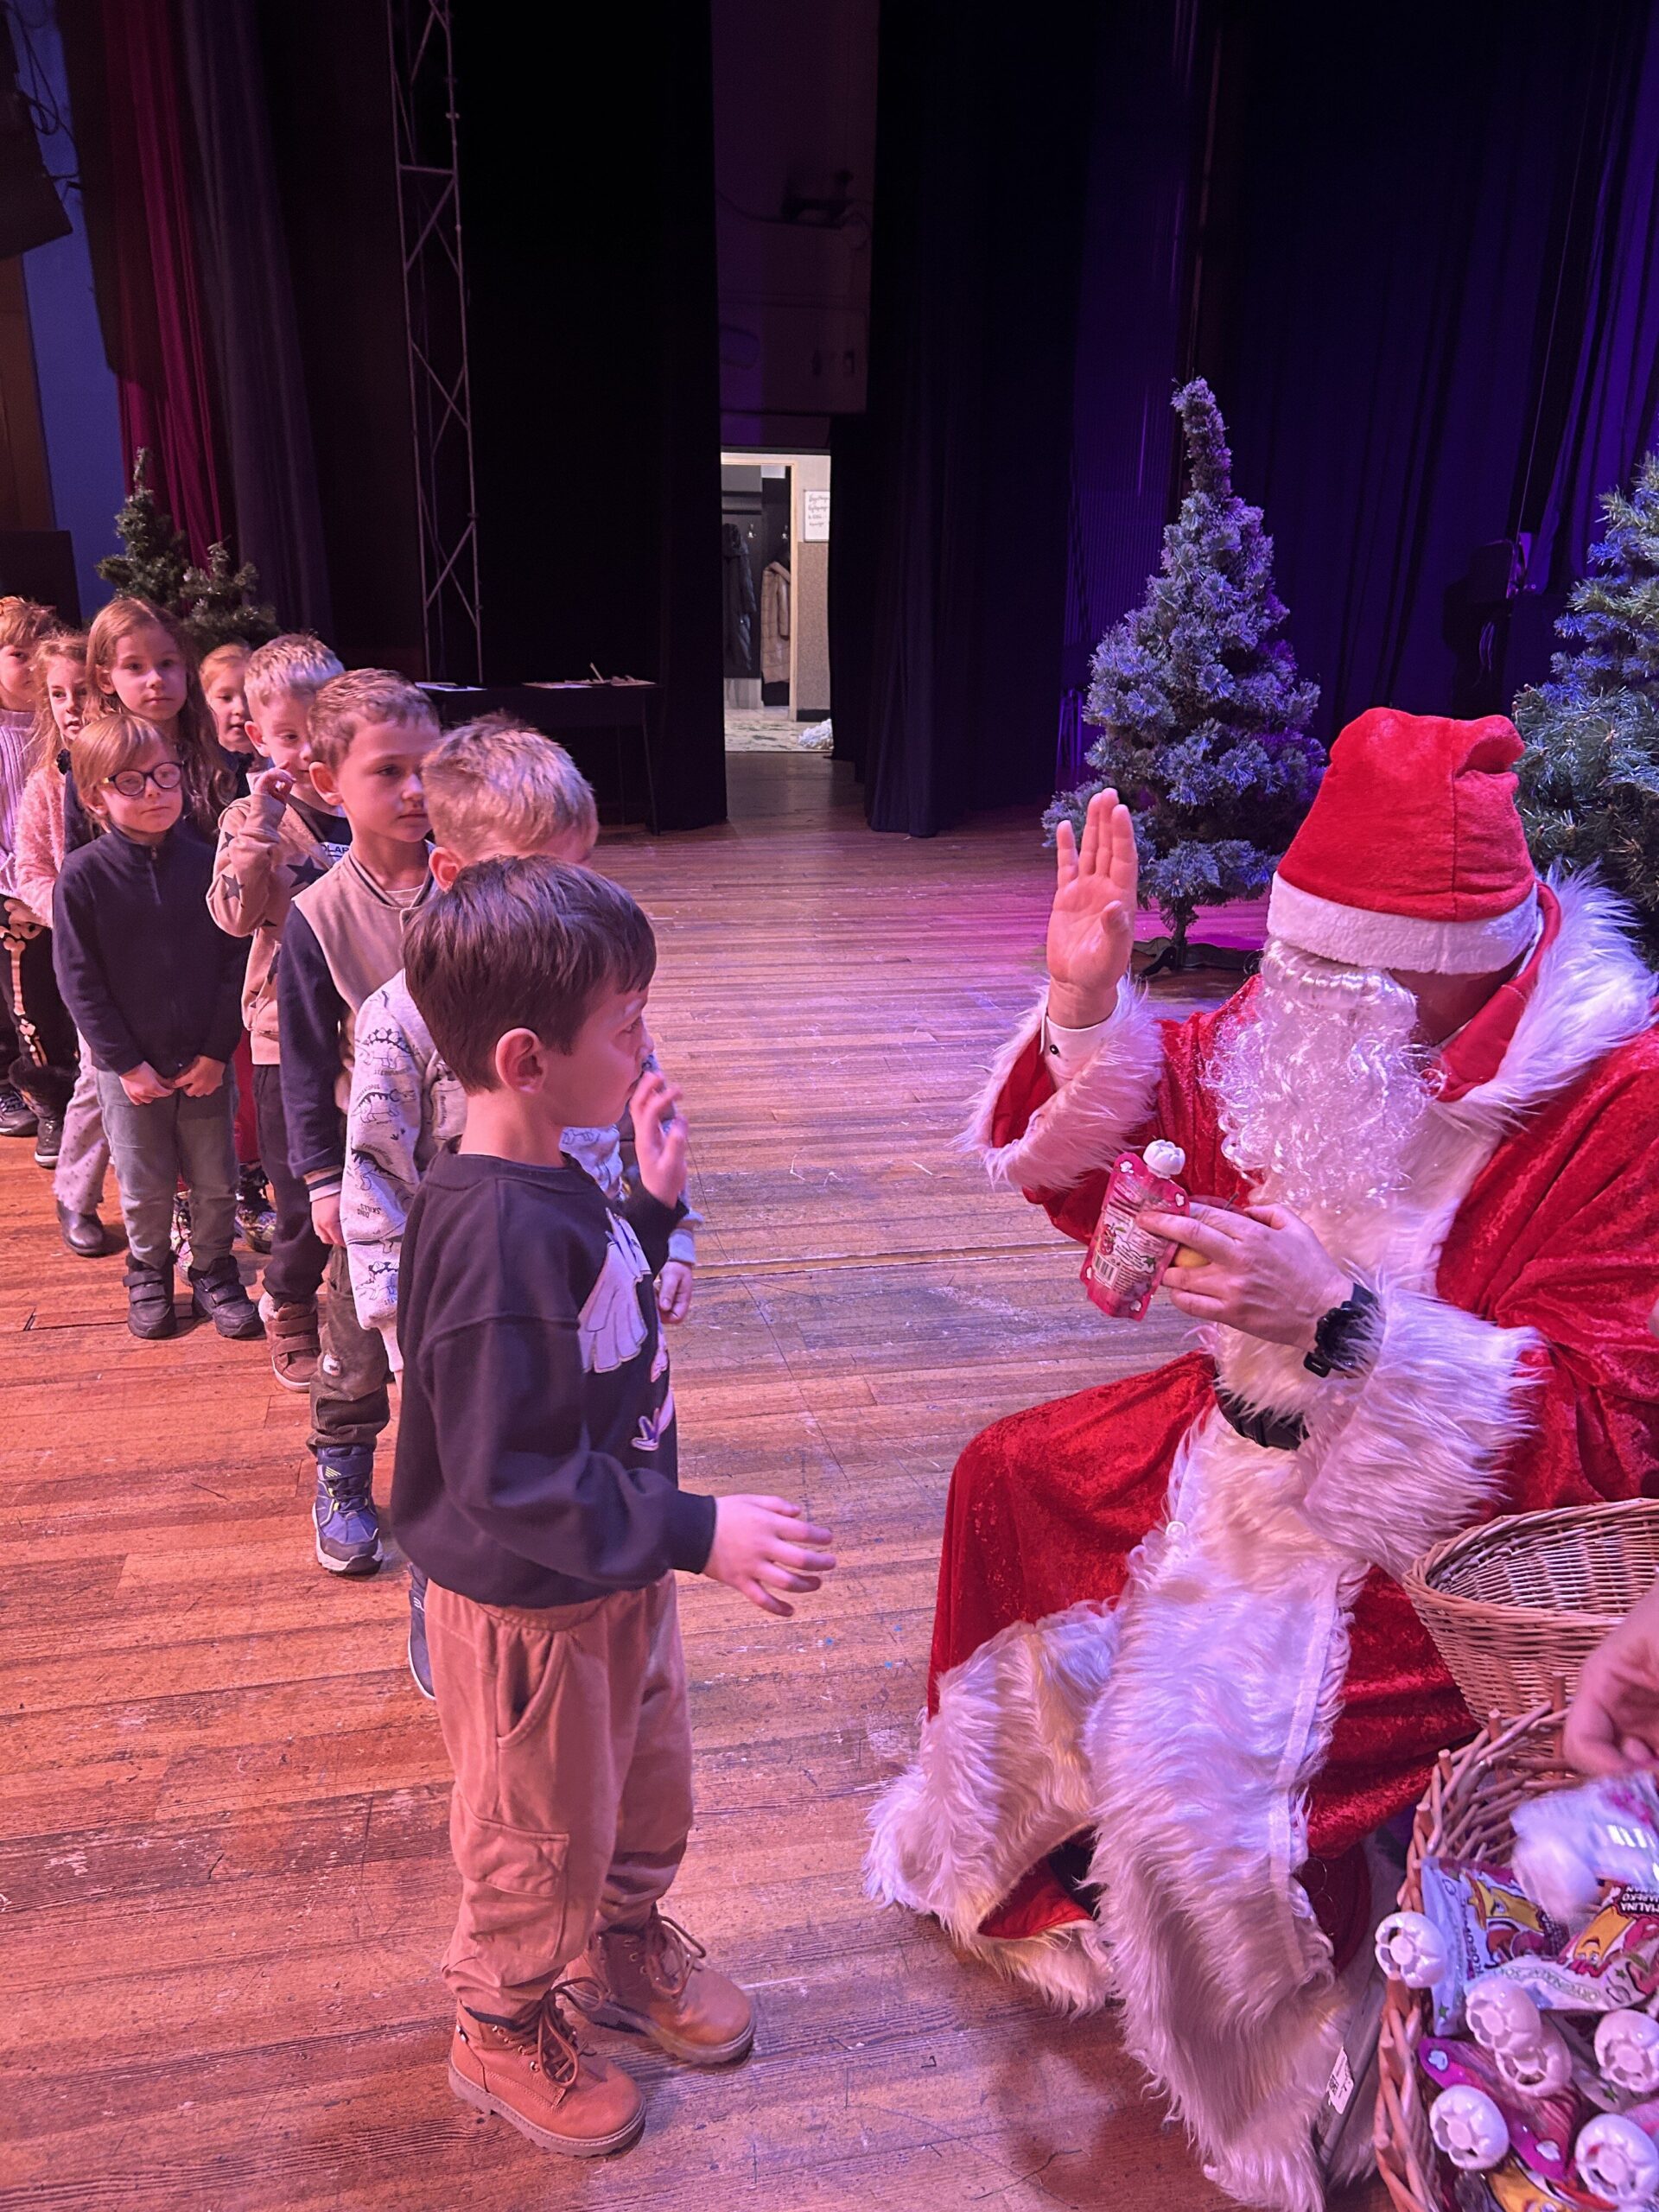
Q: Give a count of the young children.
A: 9